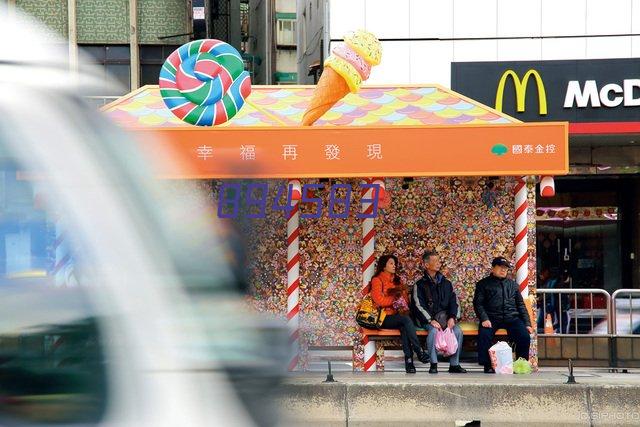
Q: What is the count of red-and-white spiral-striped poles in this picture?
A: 3